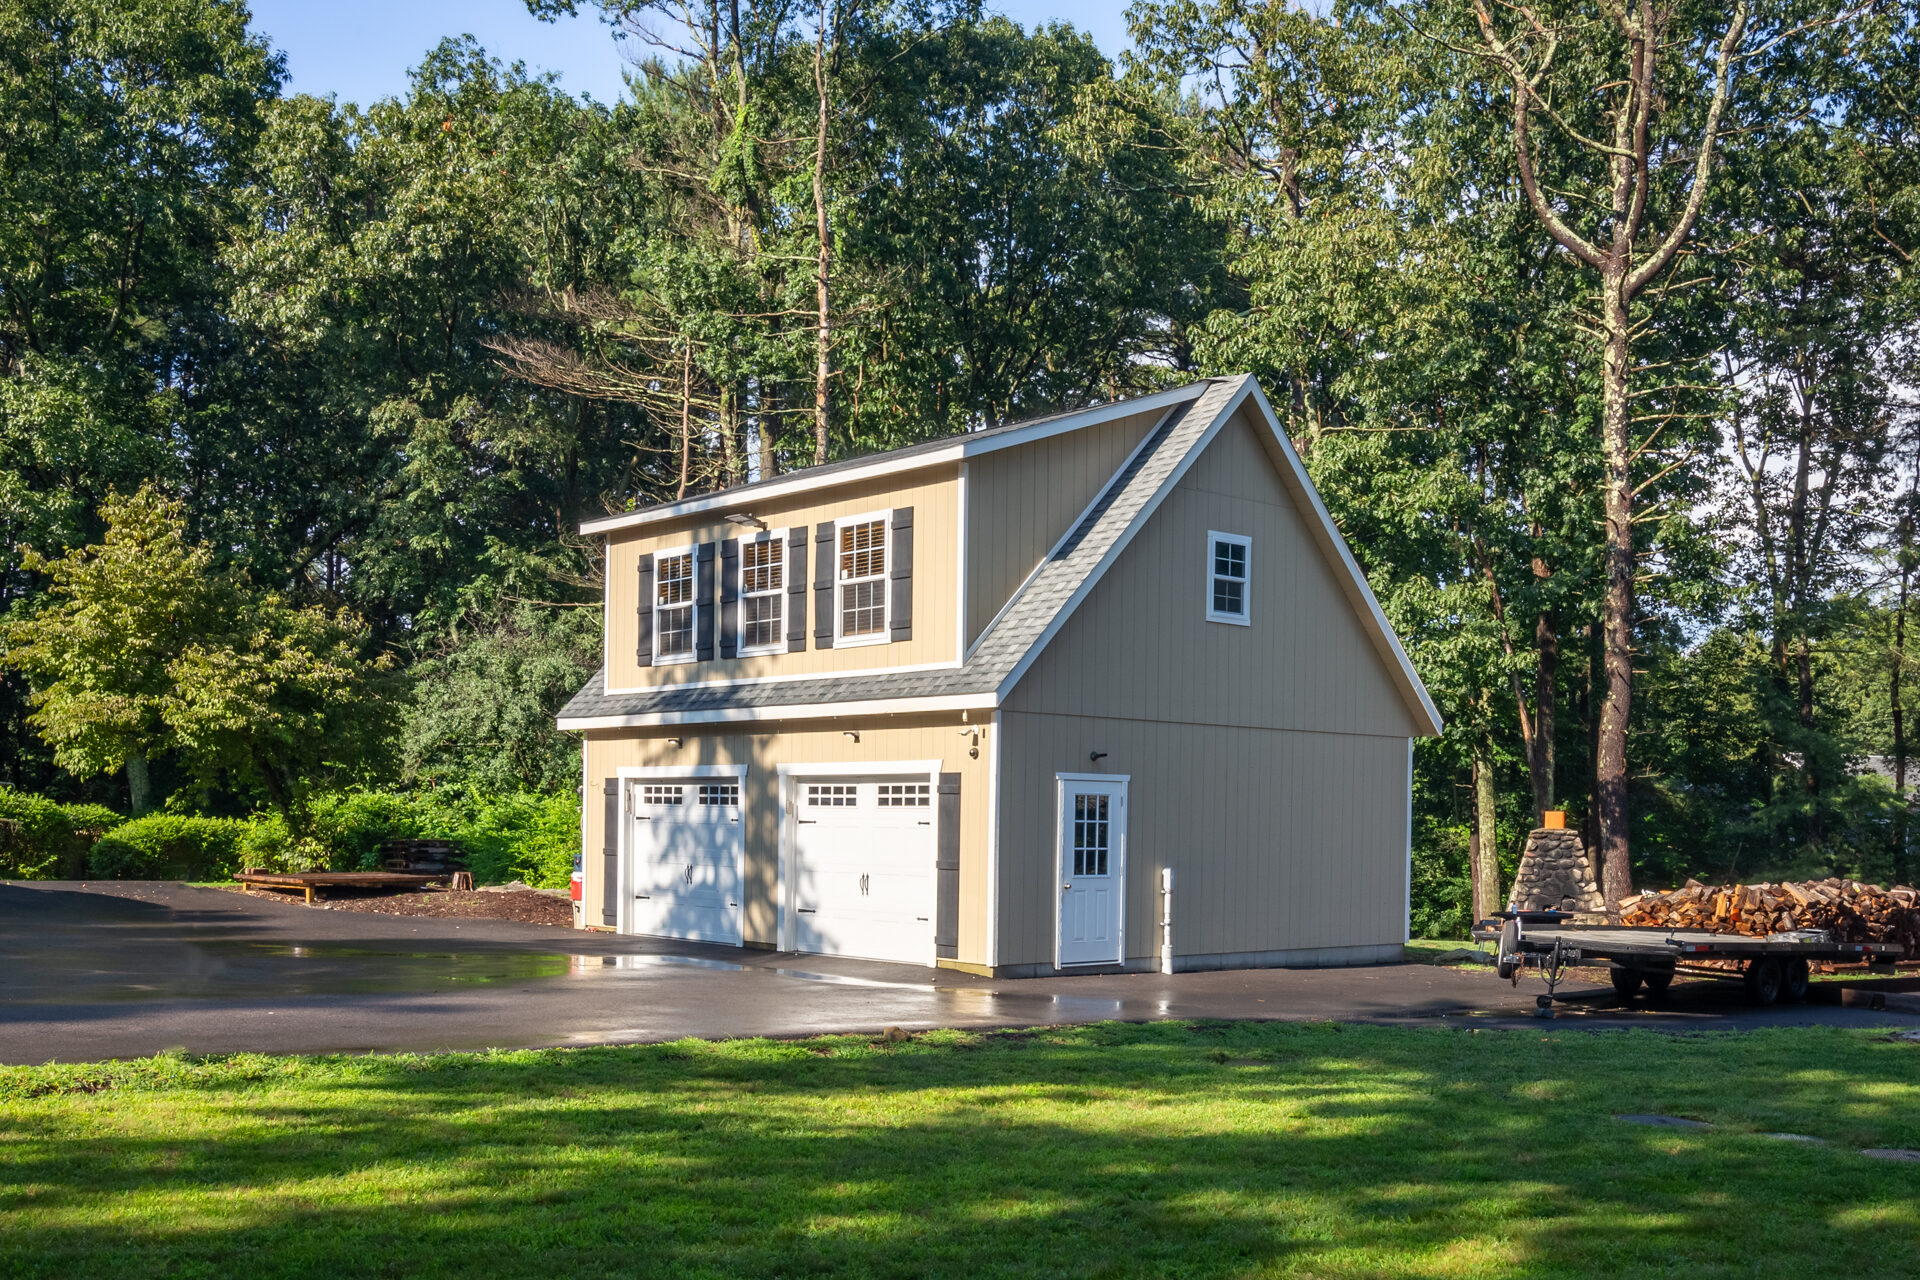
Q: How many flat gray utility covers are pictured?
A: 3